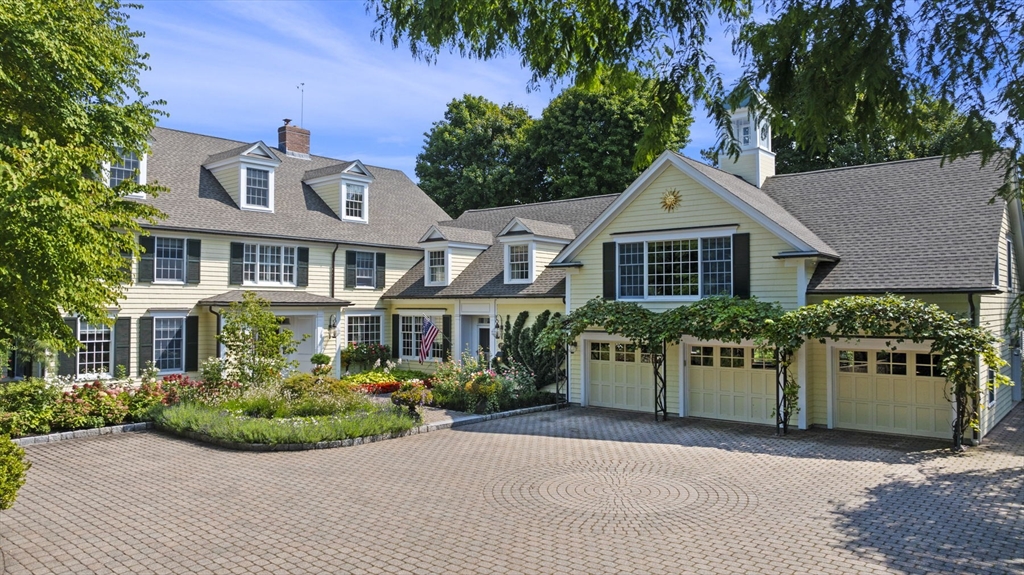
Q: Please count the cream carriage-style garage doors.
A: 3